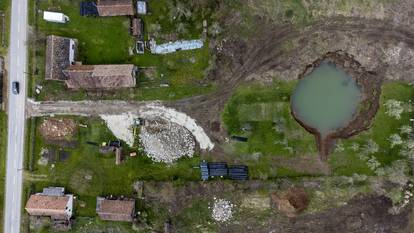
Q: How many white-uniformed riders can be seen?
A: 0